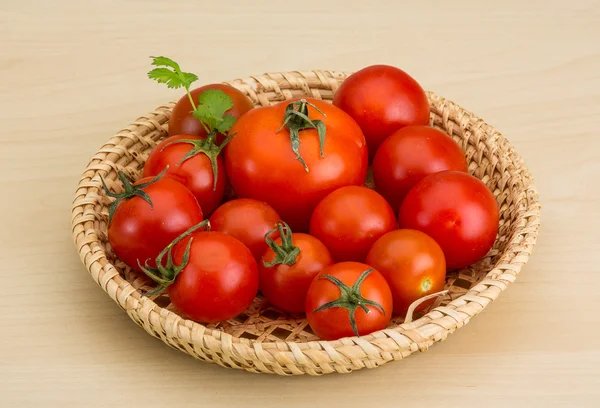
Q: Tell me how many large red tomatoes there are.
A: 1